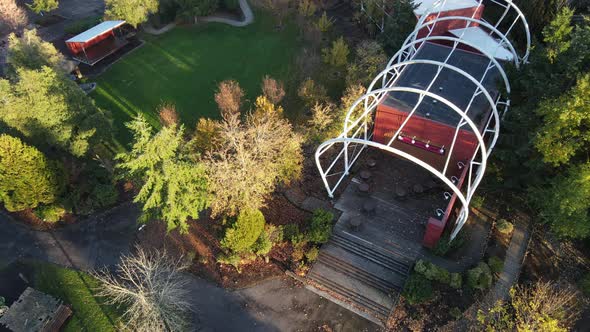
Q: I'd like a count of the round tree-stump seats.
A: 7